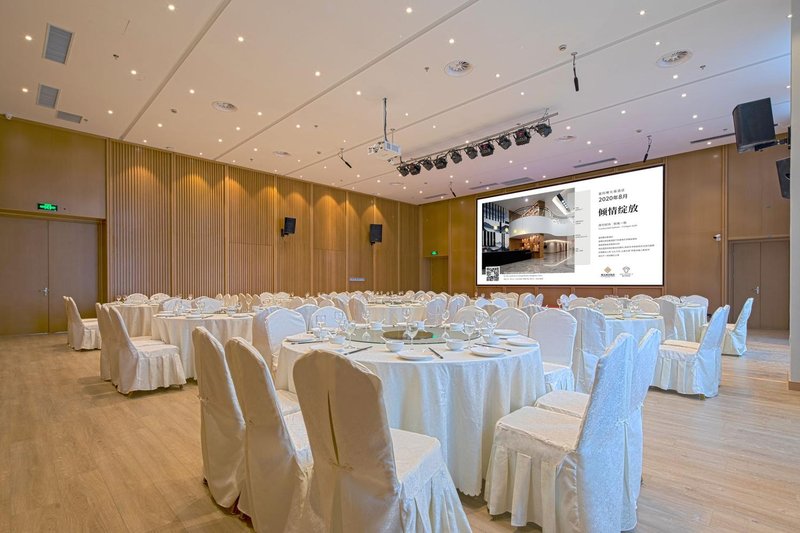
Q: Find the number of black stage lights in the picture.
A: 10